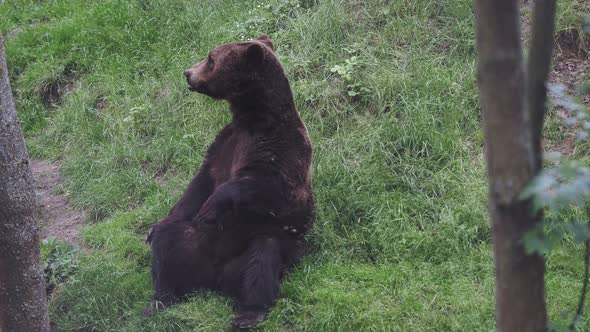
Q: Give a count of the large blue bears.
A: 0